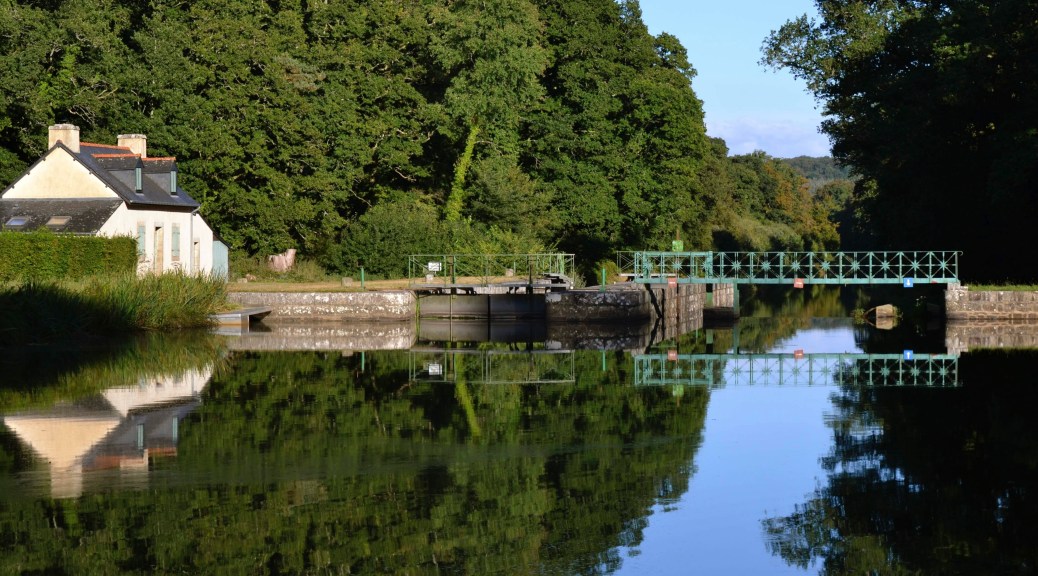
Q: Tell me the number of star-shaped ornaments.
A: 11